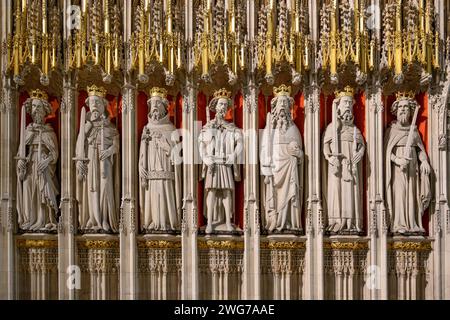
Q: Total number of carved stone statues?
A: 7